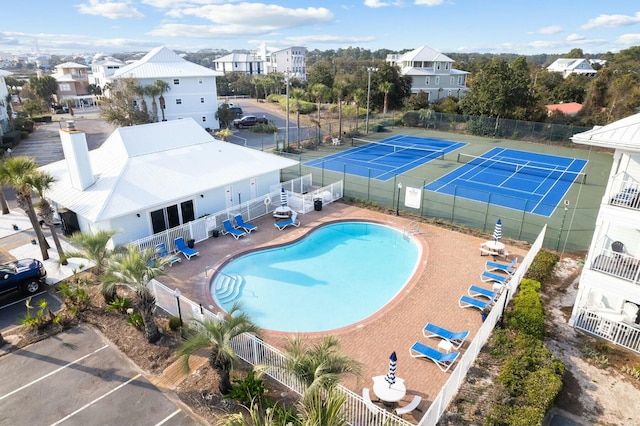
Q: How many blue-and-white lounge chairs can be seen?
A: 12